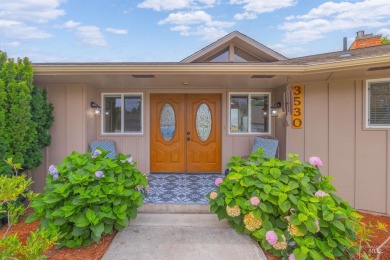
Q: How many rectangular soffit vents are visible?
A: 3